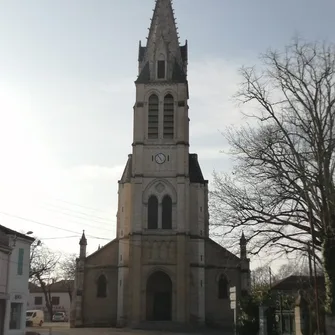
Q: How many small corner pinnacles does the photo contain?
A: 2